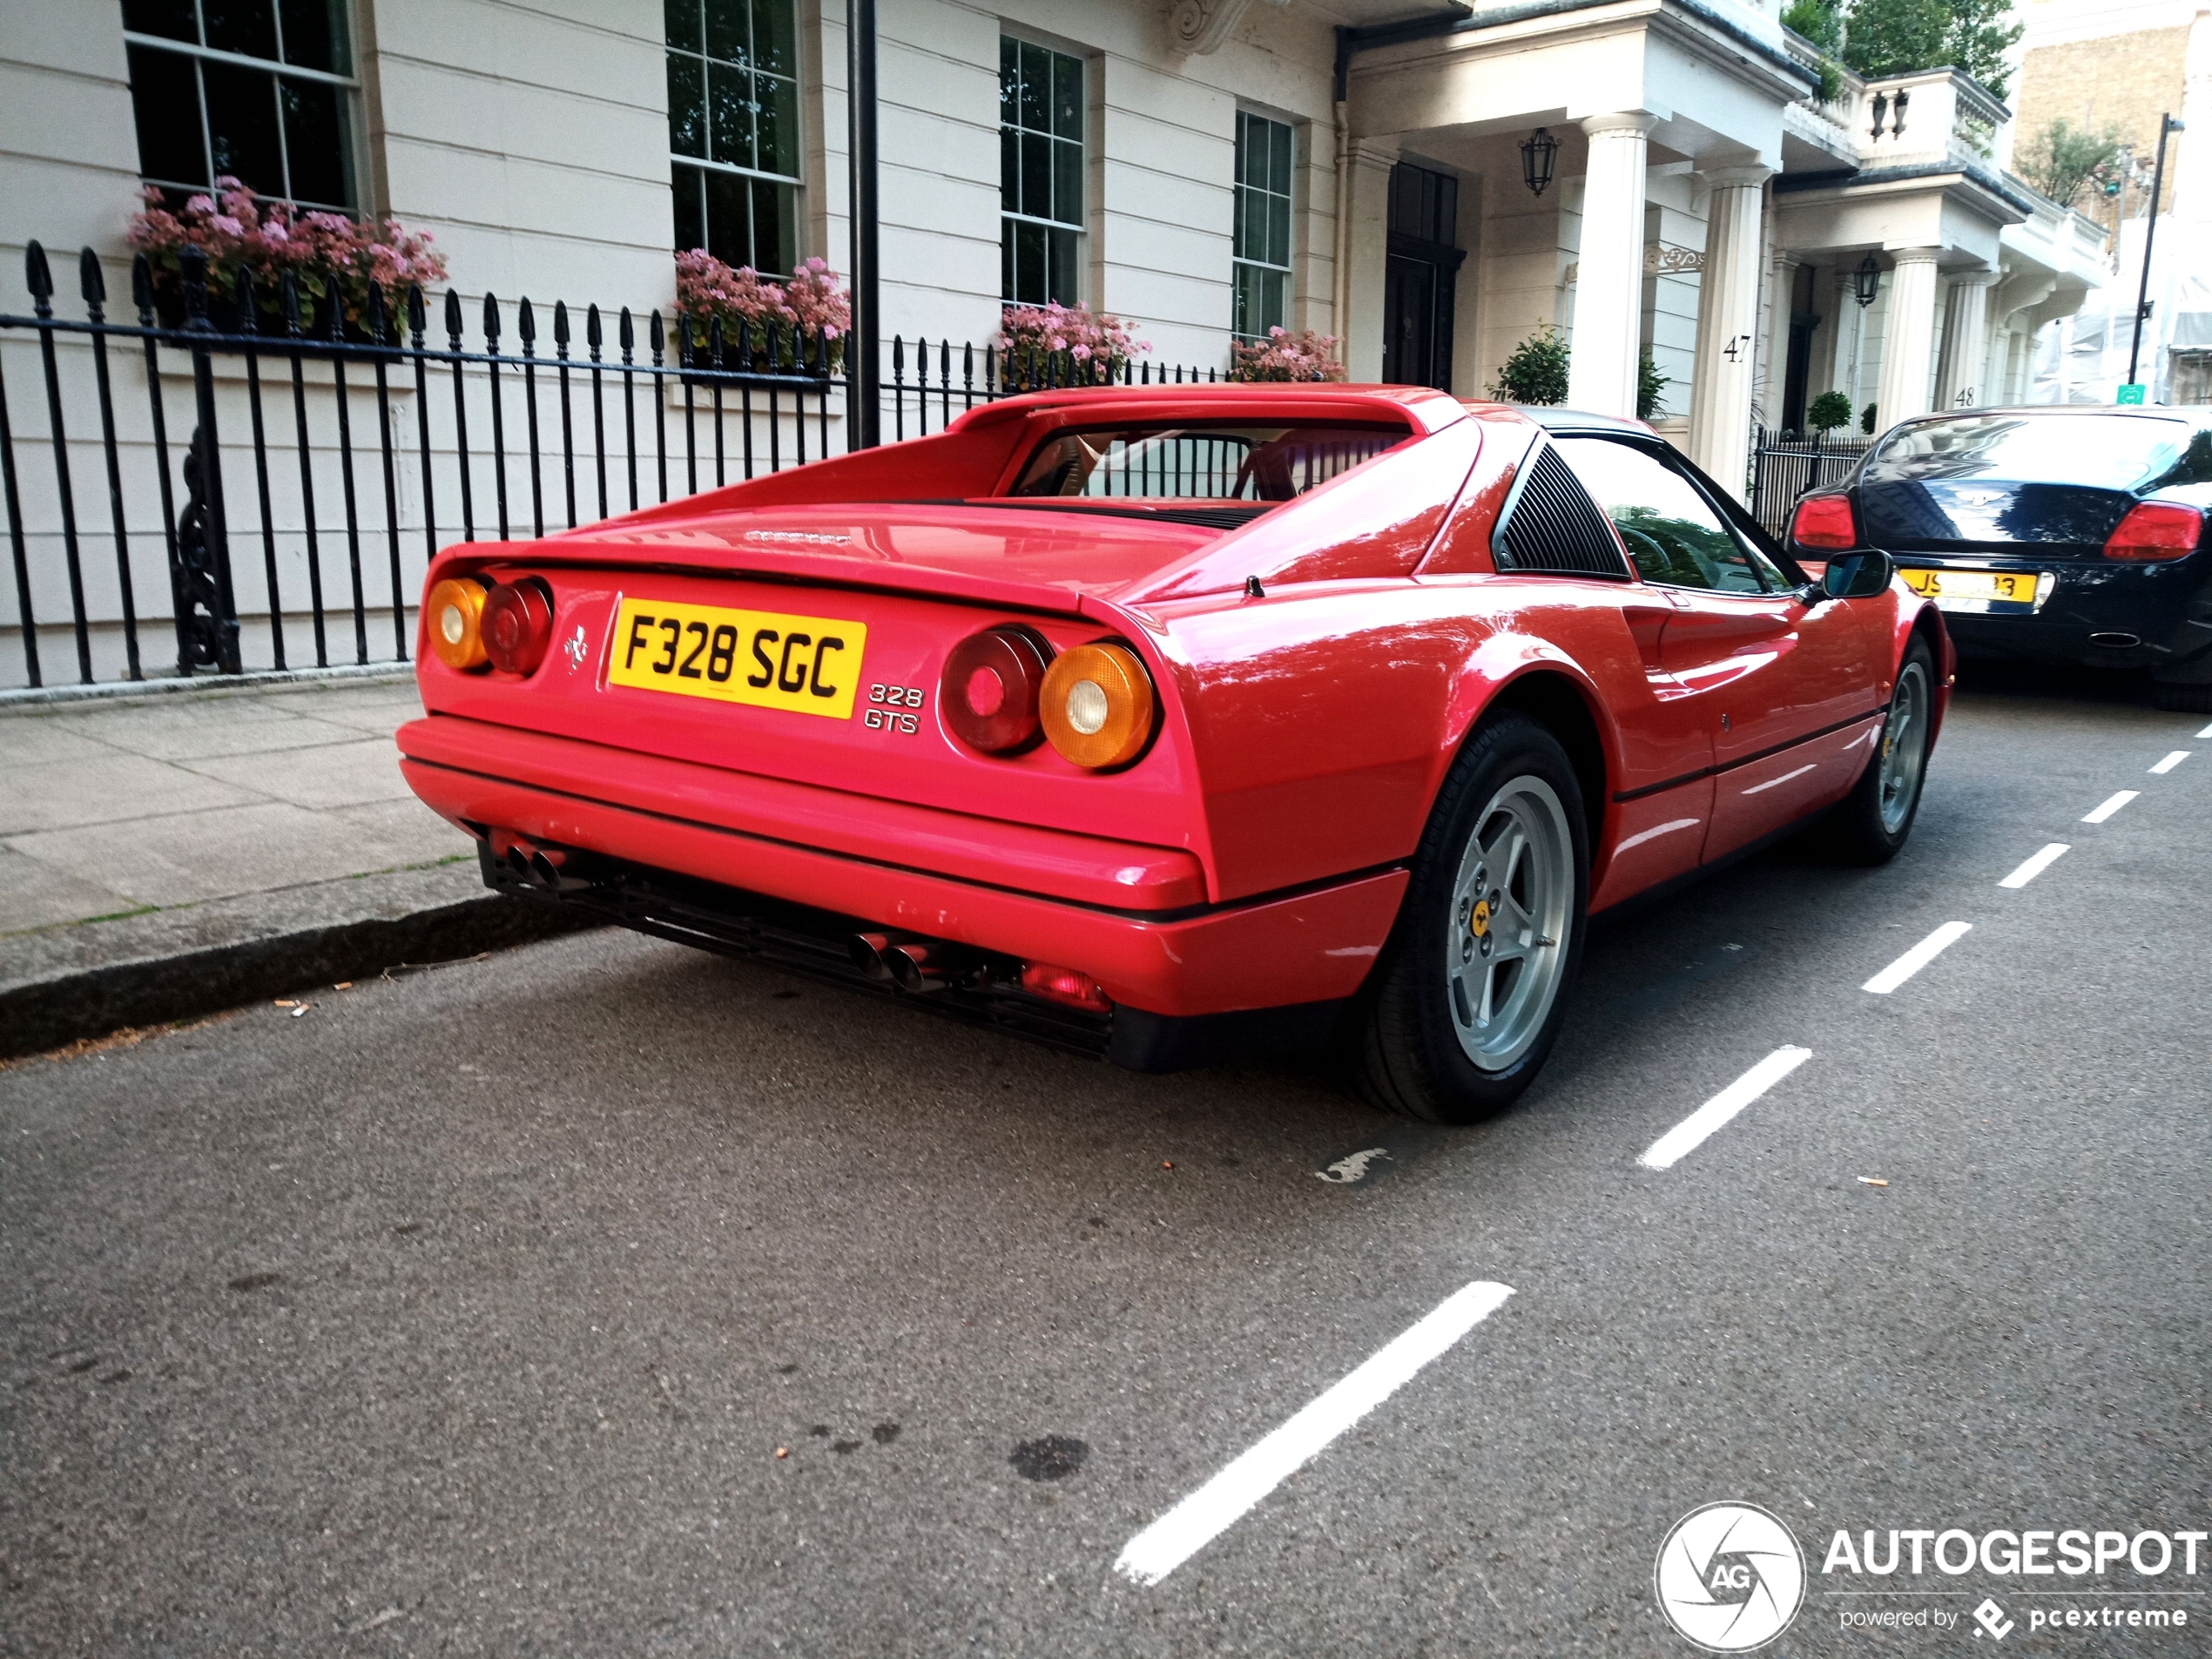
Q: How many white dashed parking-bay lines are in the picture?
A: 7